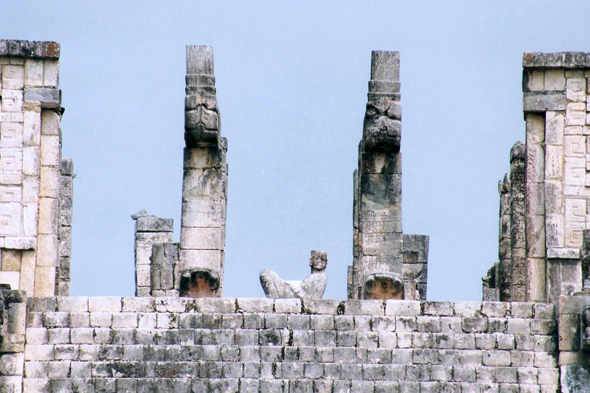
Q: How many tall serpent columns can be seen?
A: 2